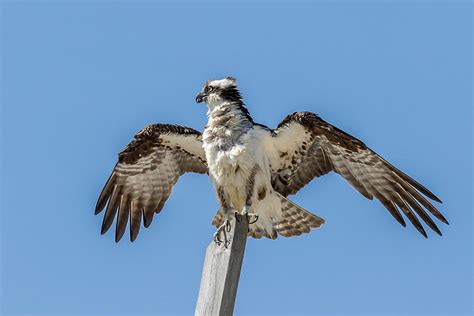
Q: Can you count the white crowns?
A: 1